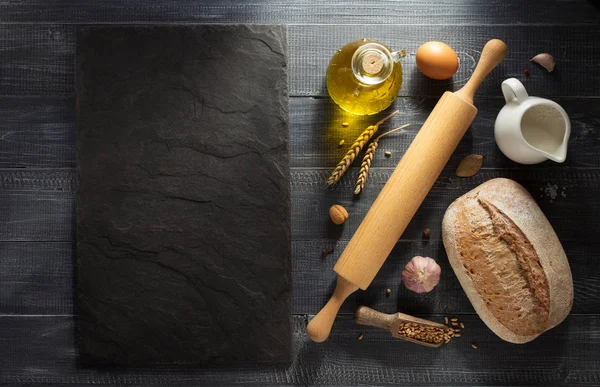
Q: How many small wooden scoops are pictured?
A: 1